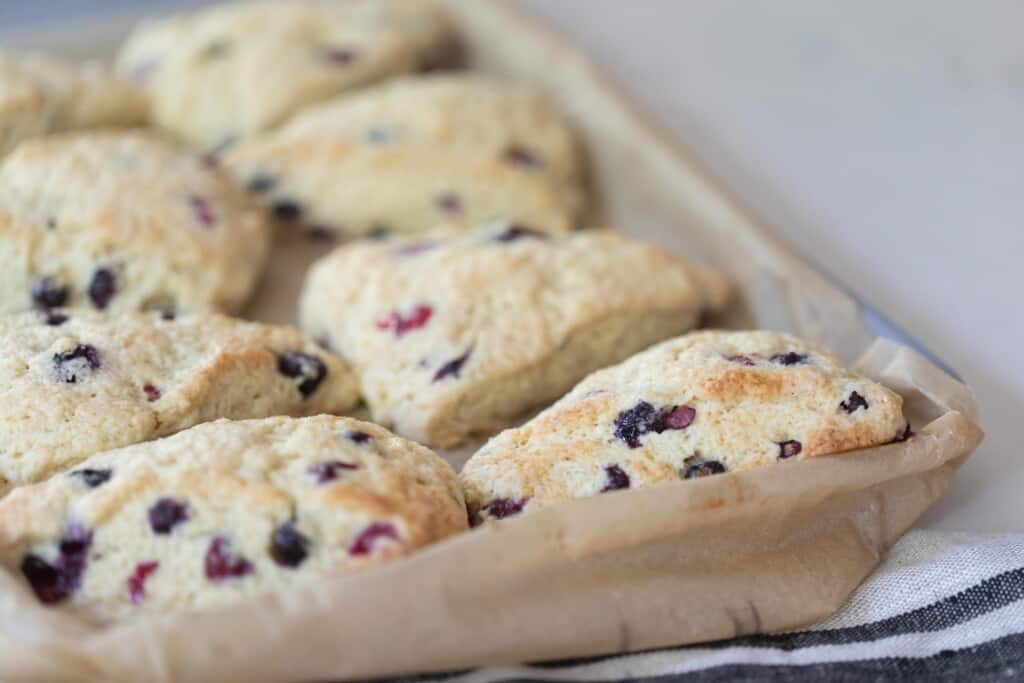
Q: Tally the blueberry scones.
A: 8